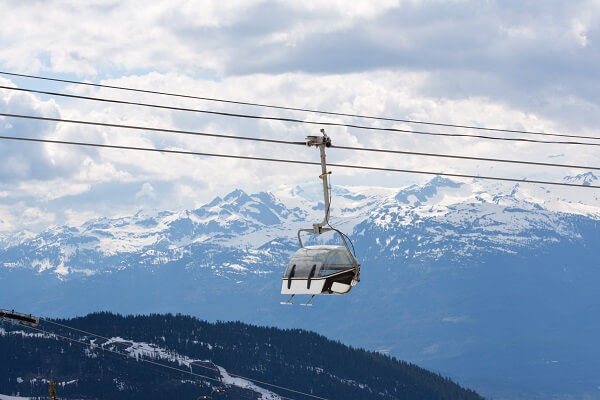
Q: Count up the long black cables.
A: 4